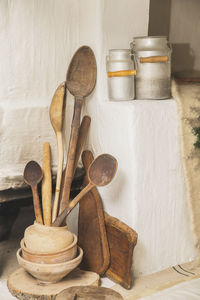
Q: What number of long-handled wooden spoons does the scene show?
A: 4